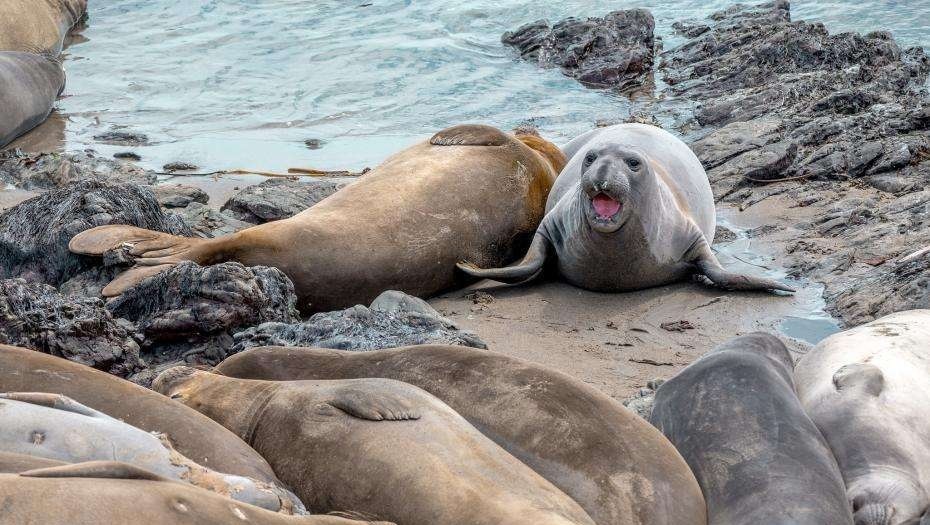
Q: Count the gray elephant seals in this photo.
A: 5